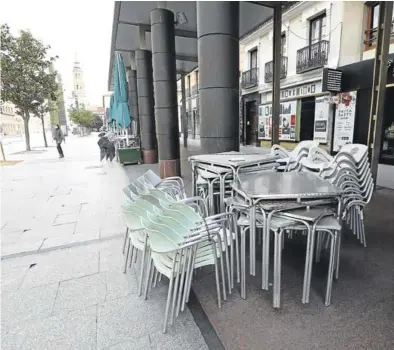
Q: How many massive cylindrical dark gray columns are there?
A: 4